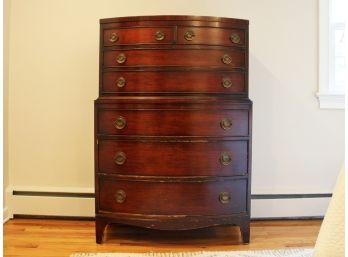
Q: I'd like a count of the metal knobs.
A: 14